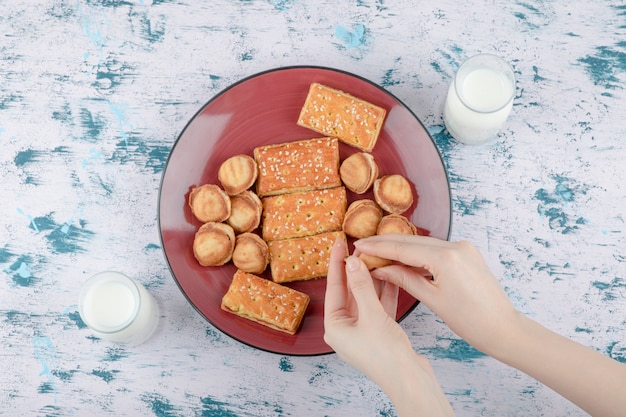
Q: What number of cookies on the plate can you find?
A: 15